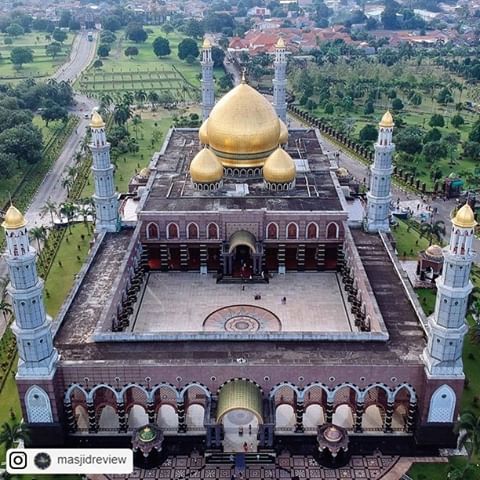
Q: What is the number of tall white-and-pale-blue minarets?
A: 6